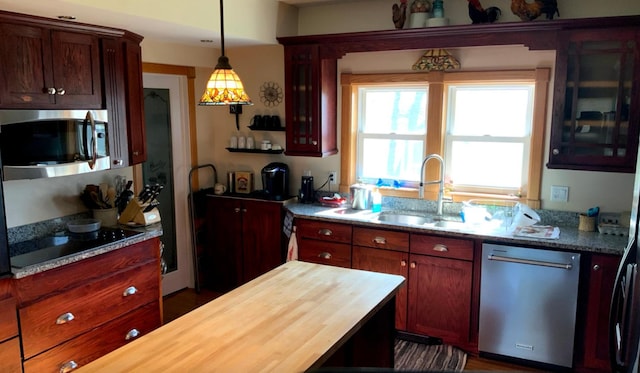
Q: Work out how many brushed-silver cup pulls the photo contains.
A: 8